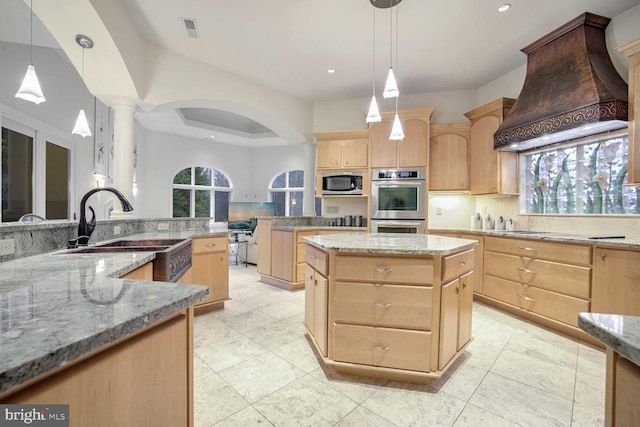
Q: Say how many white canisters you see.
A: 4